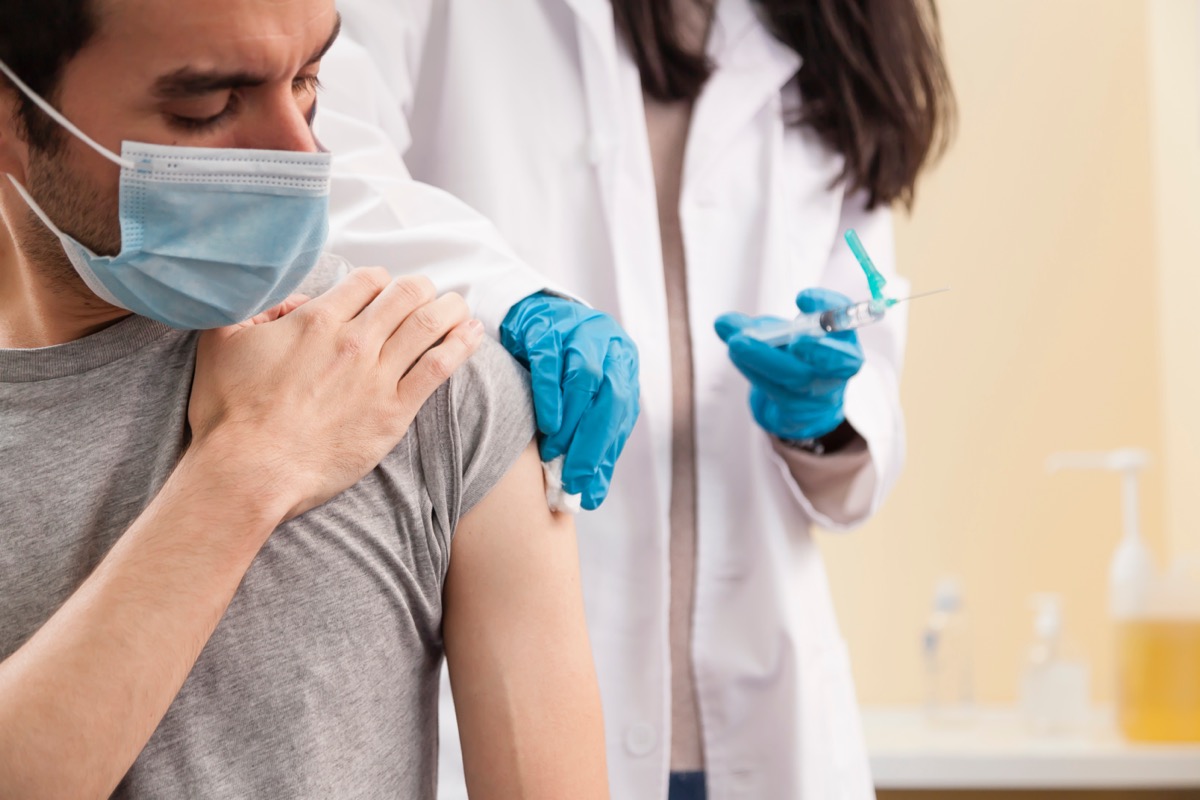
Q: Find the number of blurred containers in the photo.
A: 3